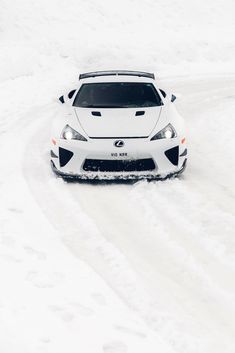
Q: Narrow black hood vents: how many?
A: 2